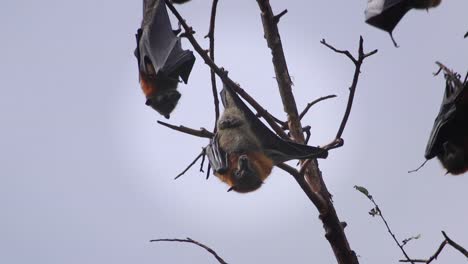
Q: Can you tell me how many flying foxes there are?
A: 4